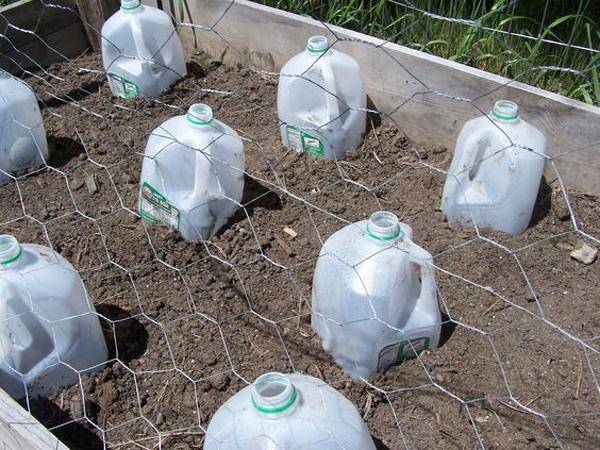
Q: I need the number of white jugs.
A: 8